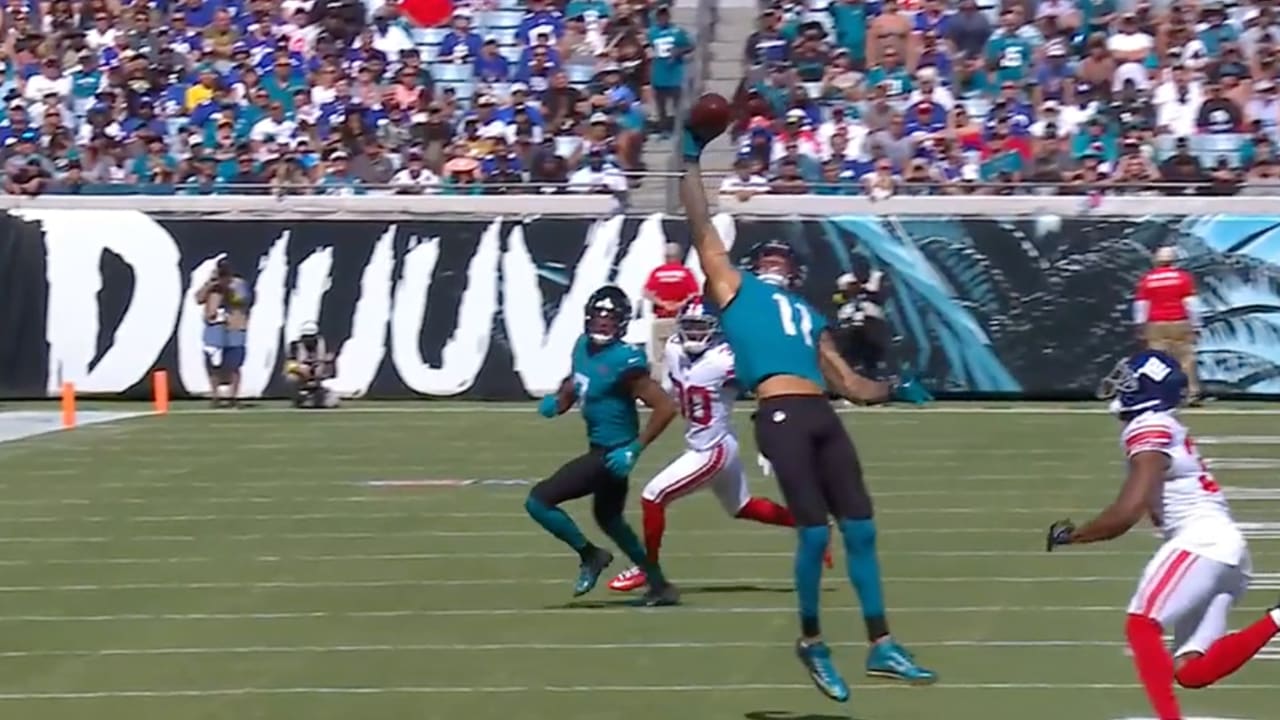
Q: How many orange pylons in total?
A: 2